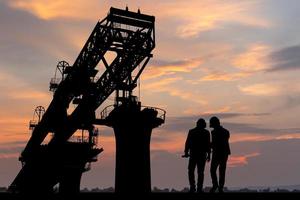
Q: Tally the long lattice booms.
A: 2